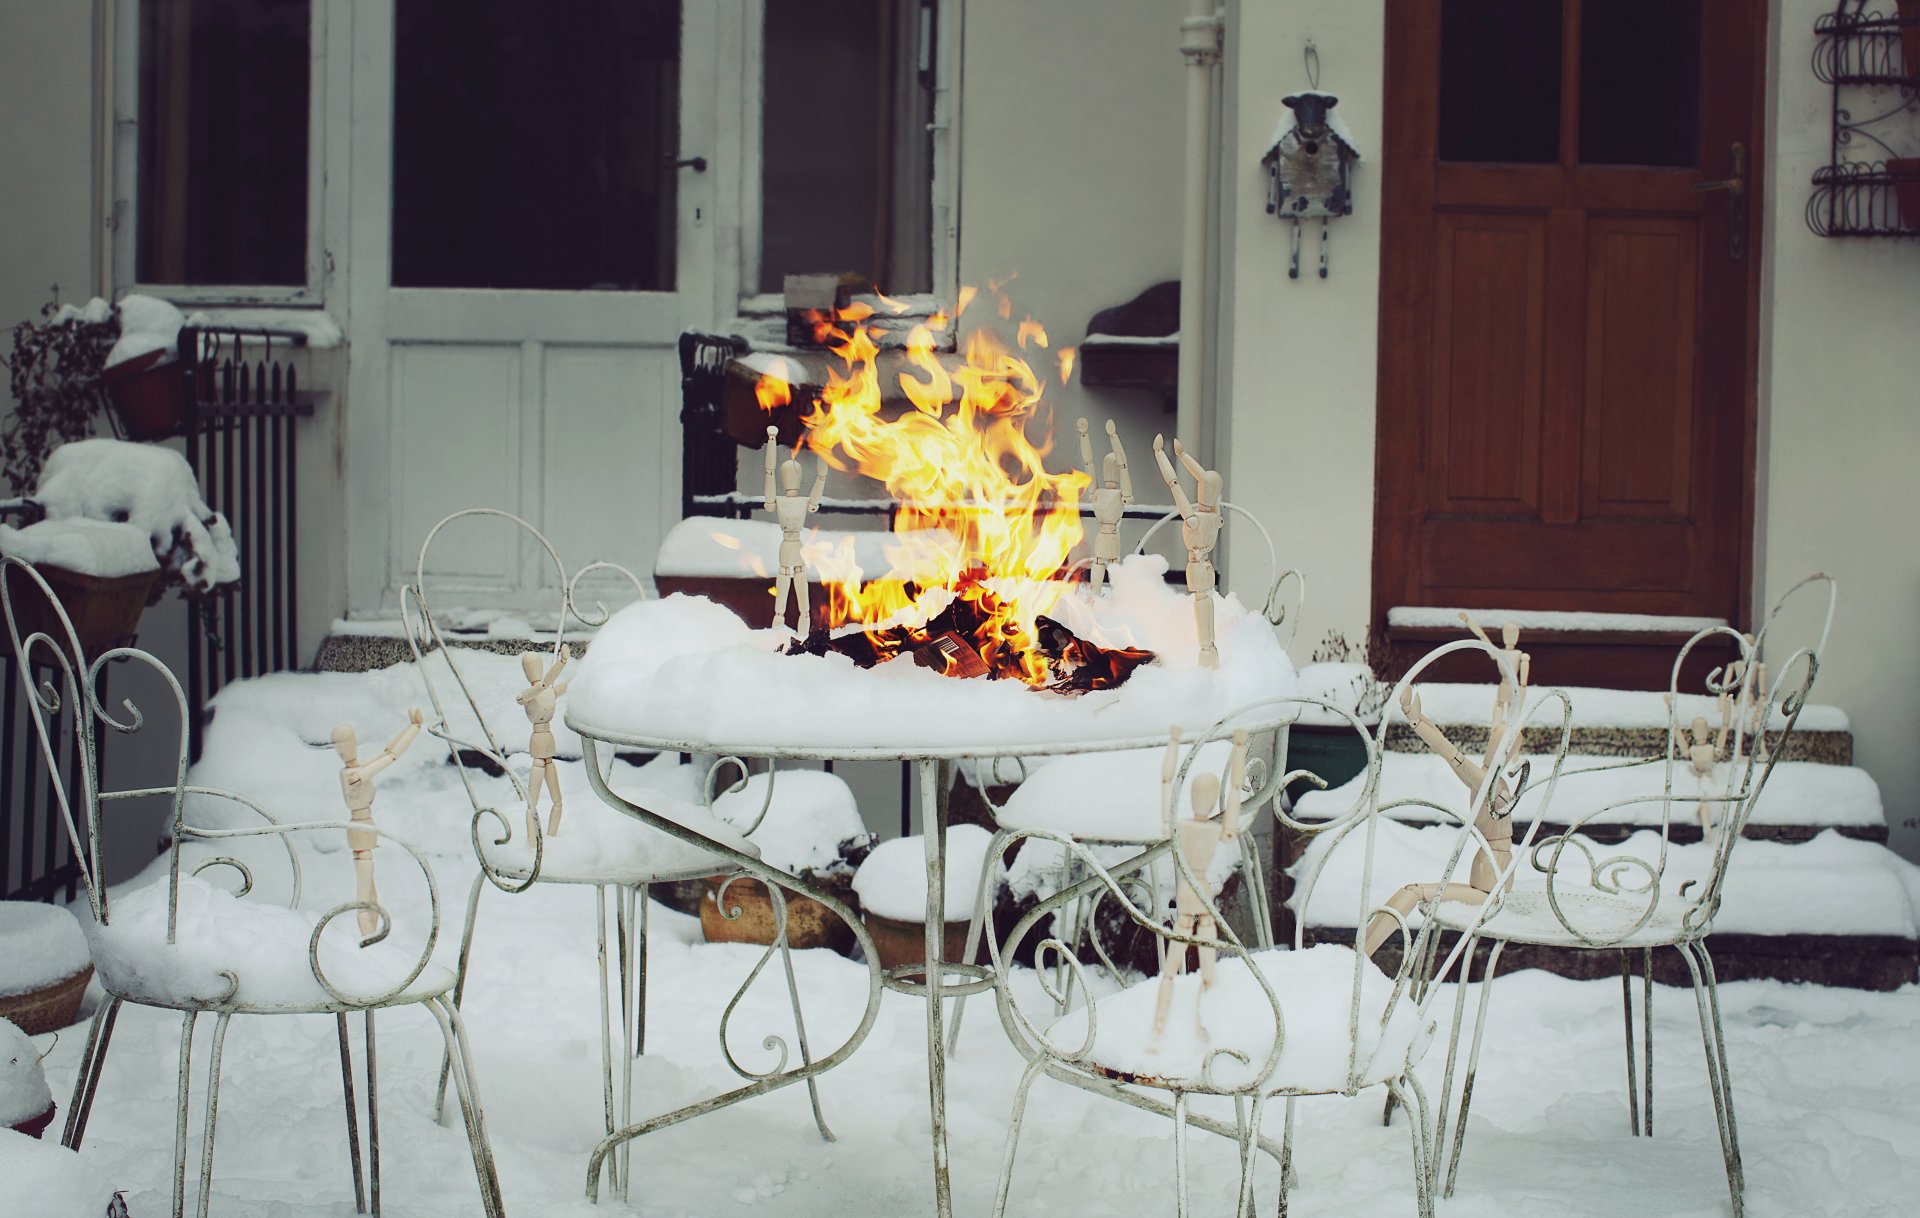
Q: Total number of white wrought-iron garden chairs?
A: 5